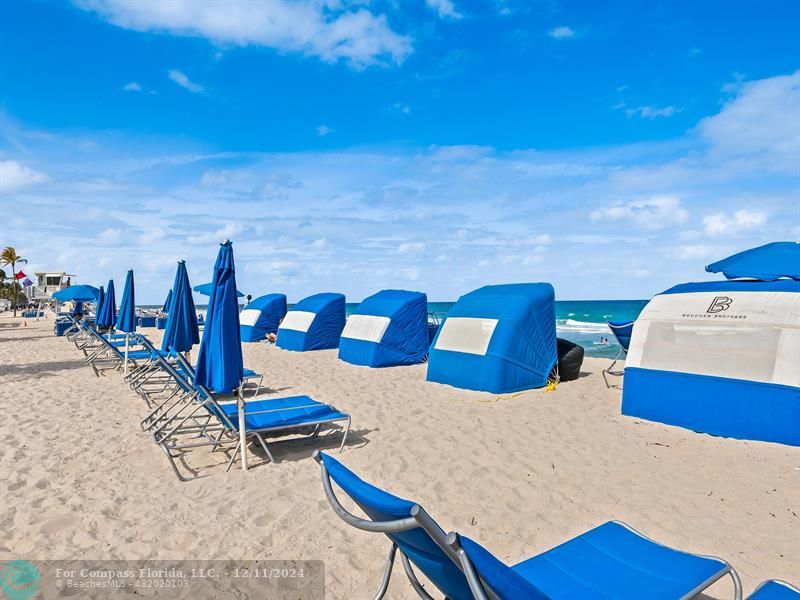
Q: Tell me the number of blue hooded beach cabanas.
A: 5